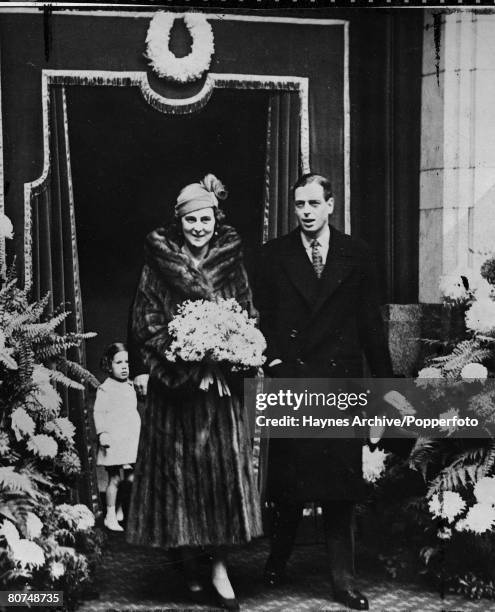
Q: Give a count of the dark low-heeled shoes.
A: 2